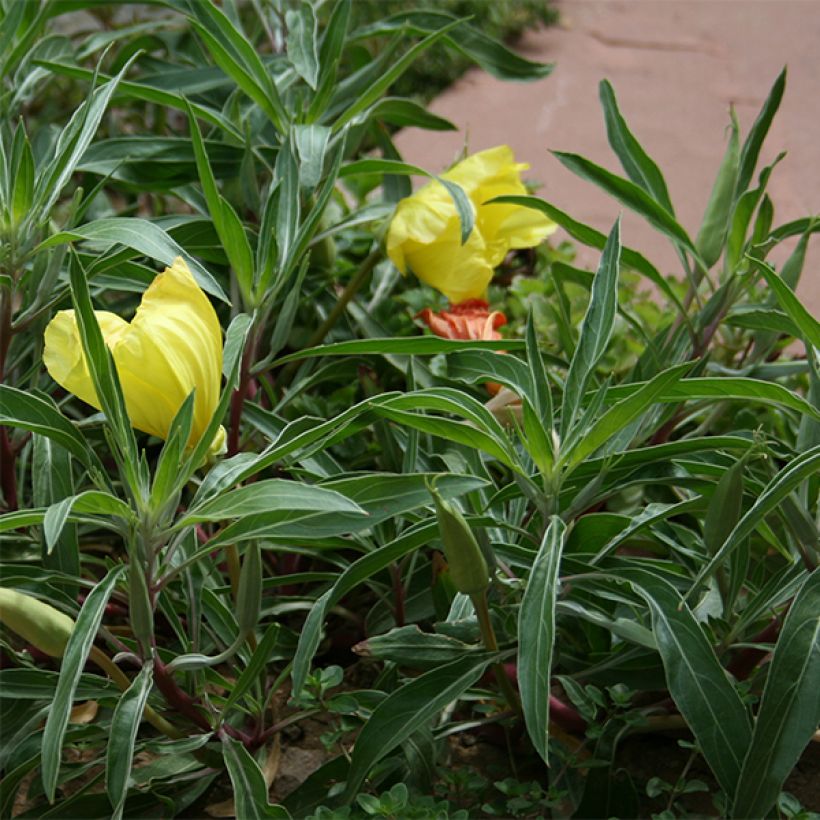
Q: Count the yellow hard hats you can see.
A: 0